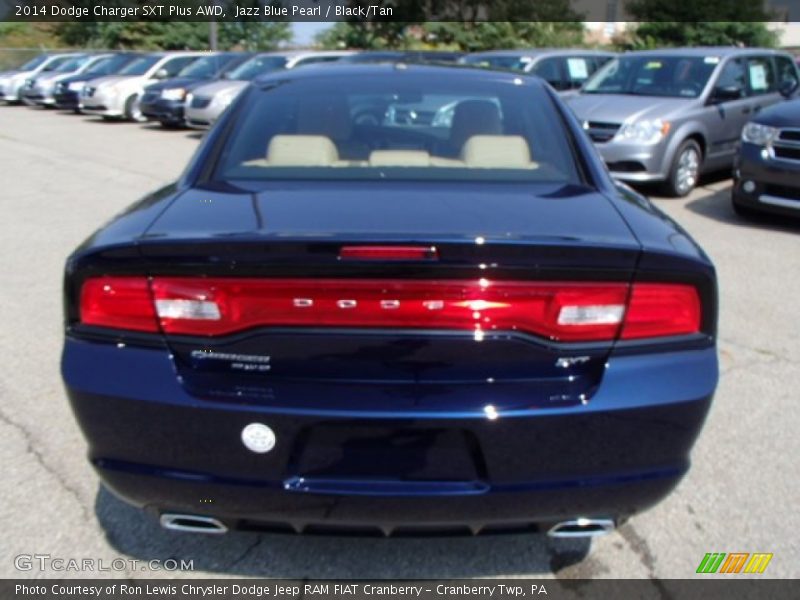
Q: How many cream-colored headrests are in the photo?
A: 3